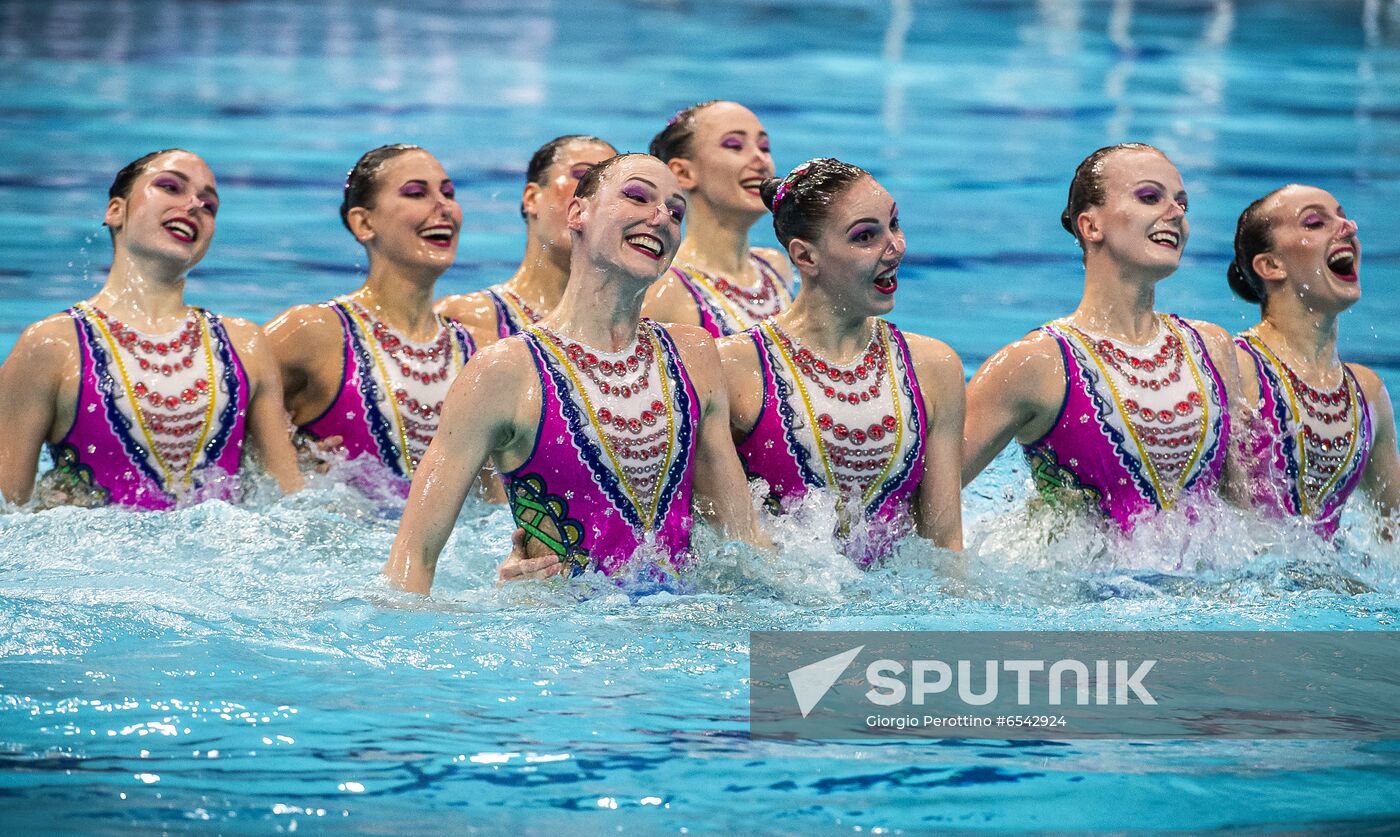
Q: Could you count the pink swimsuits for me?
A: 8